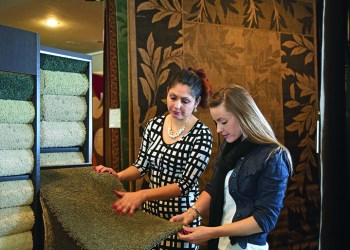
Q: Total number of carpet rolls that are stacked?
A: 12